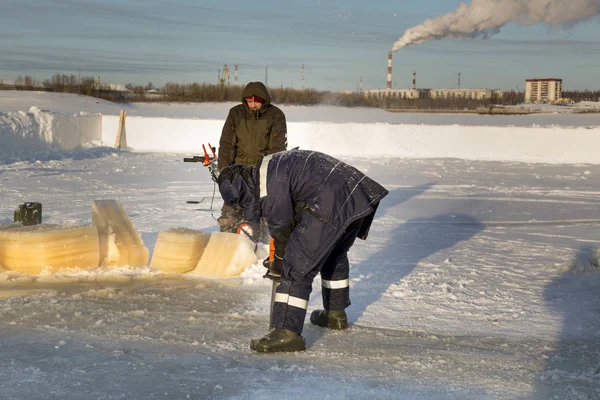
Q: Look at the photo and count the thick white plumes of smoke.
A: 1